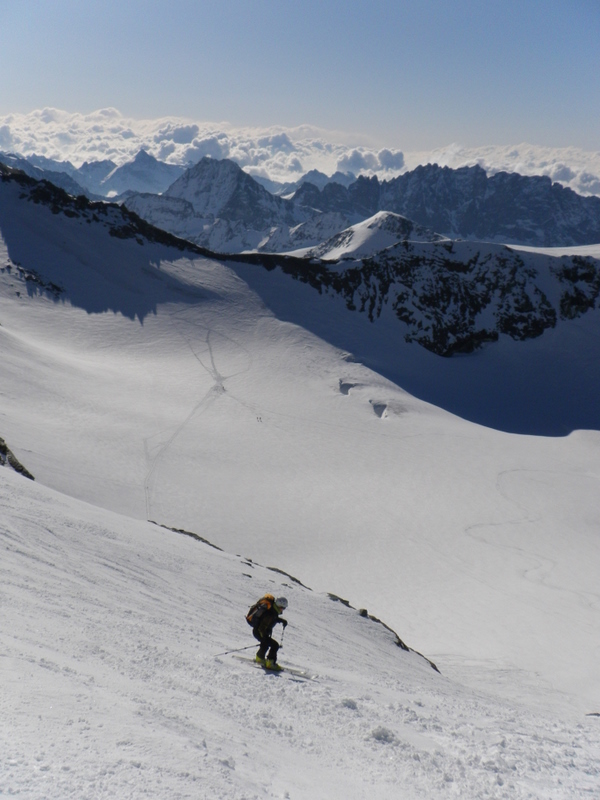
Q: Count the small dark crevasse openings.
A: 2